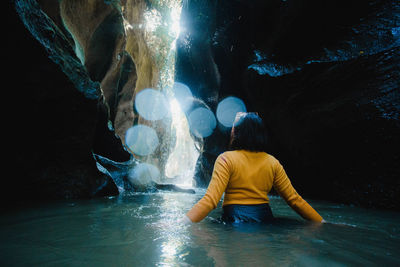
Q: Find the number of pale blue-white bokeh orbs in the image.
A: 6